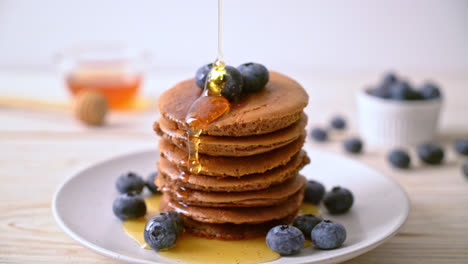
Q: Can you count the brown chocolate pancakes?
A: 7